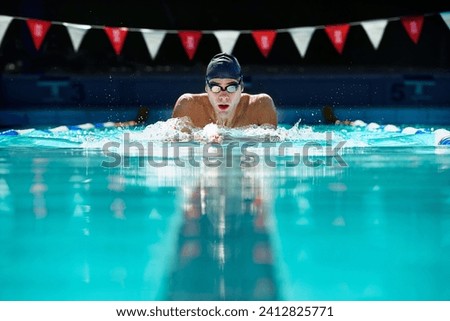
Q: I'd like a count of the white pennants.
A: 7